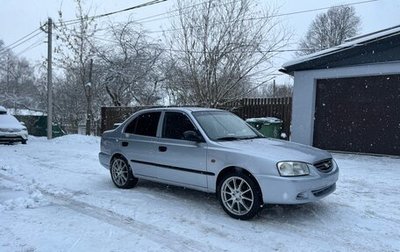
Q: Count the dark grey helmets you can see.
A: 0